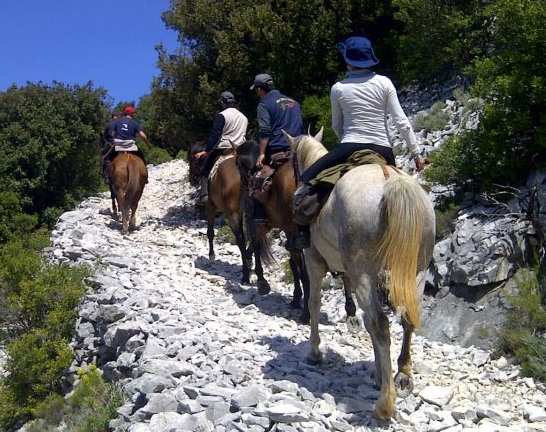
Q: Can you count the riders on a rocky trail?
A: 5